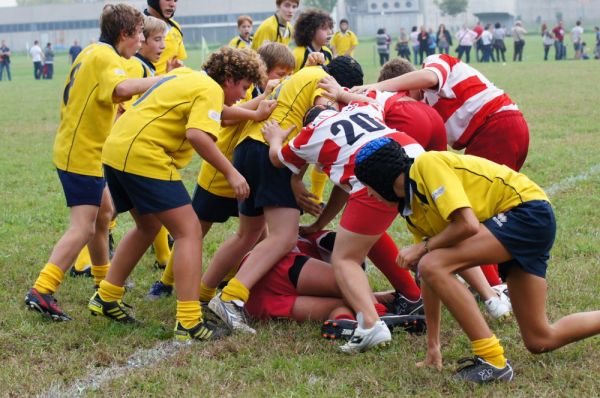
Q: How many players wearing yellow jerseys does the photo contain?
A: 11